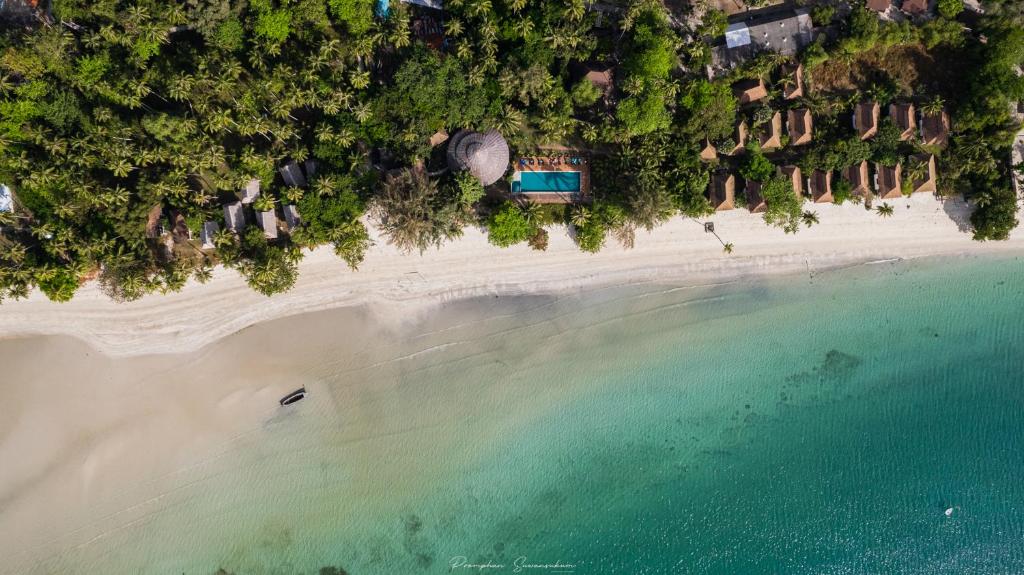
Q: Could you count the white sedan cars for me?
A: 0